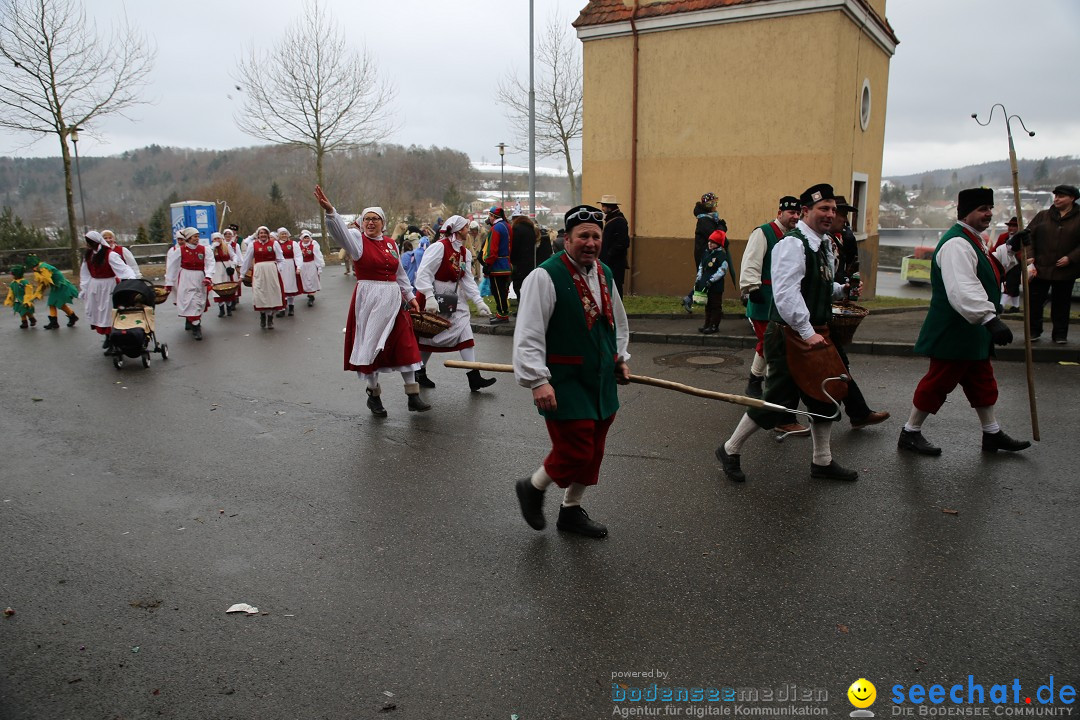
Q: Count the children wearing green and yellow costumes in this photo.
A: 2